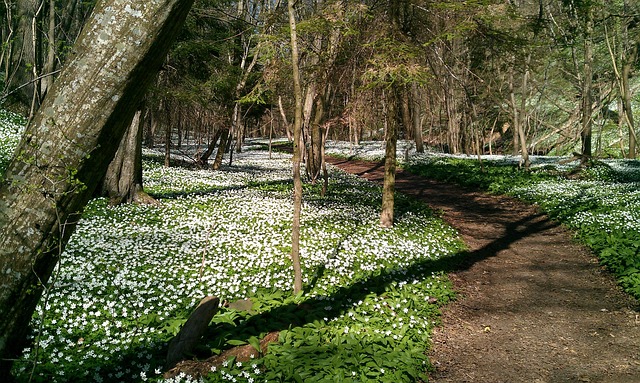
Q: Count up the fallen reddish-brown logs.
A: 1